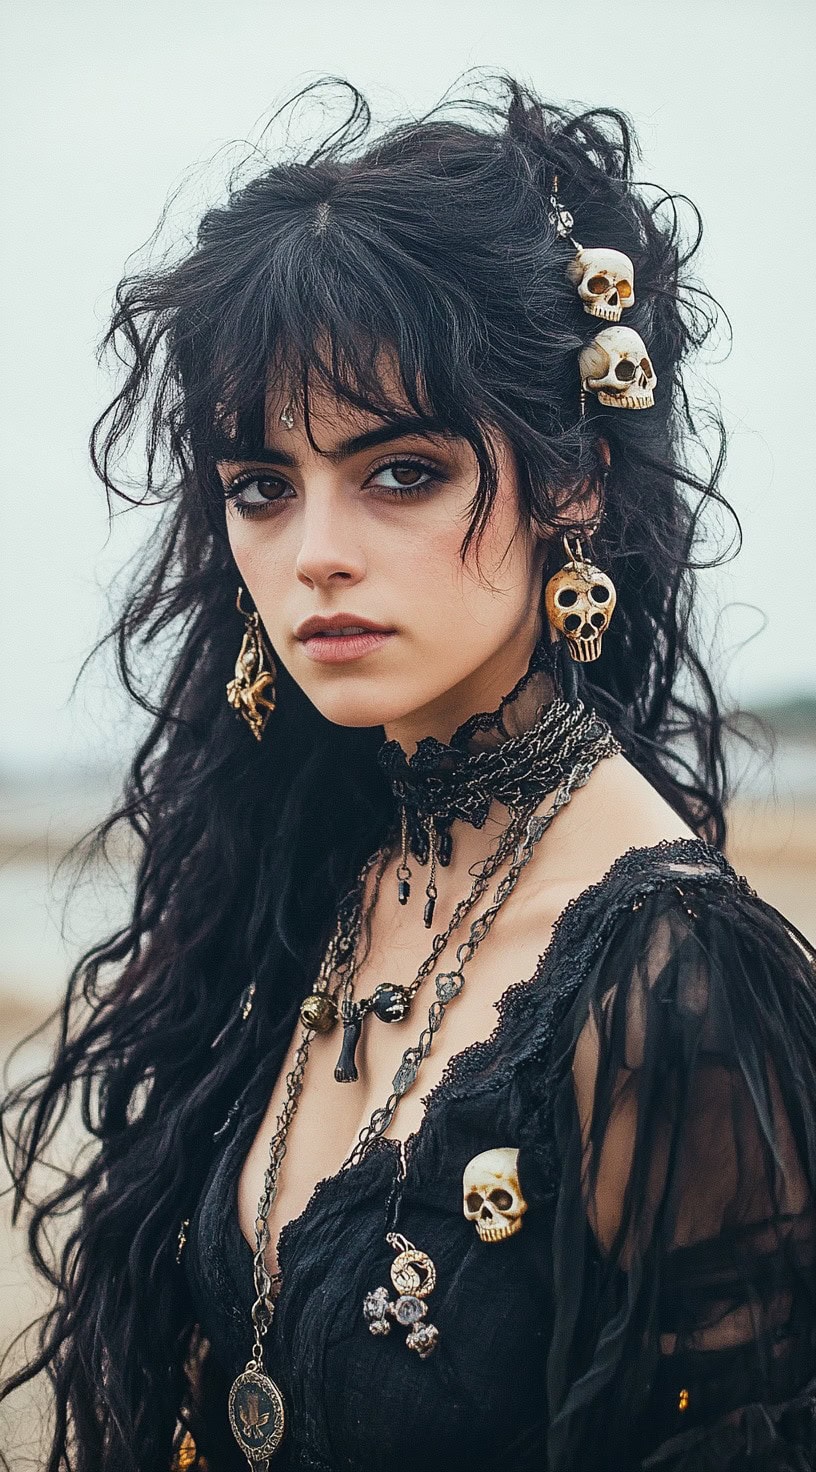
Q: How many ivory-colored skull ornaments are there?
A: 4